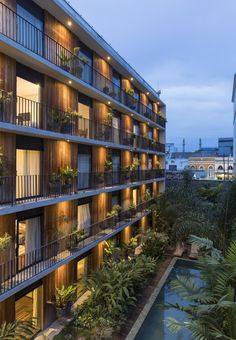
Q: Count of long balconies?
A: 4